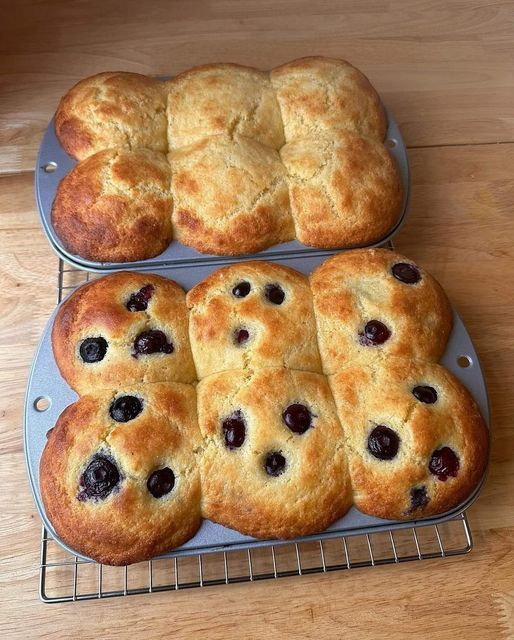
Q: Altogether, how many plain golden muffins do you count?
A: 6